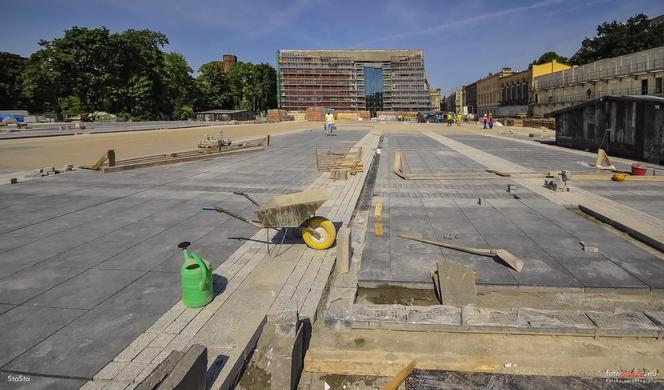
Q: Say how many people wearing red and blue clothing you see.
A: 2